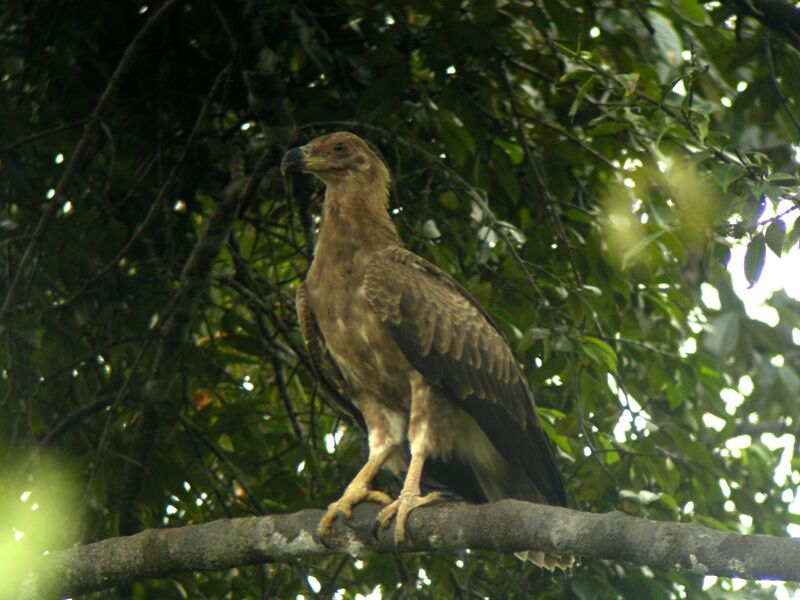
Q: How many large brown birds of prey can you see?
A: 1